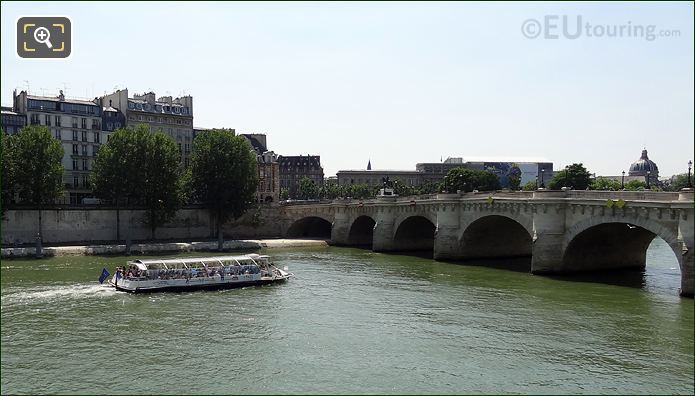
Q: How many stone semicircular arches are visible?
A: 5